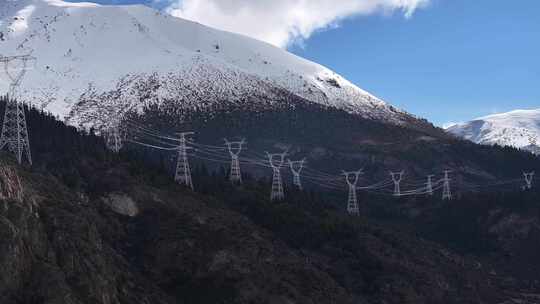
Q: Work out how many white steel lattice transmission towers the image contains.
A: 11